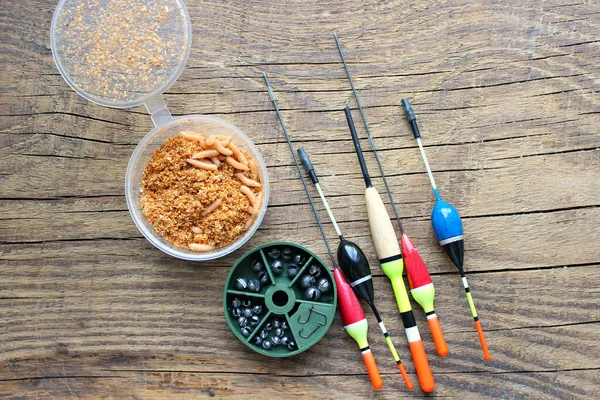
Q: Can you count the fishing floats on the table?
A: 5